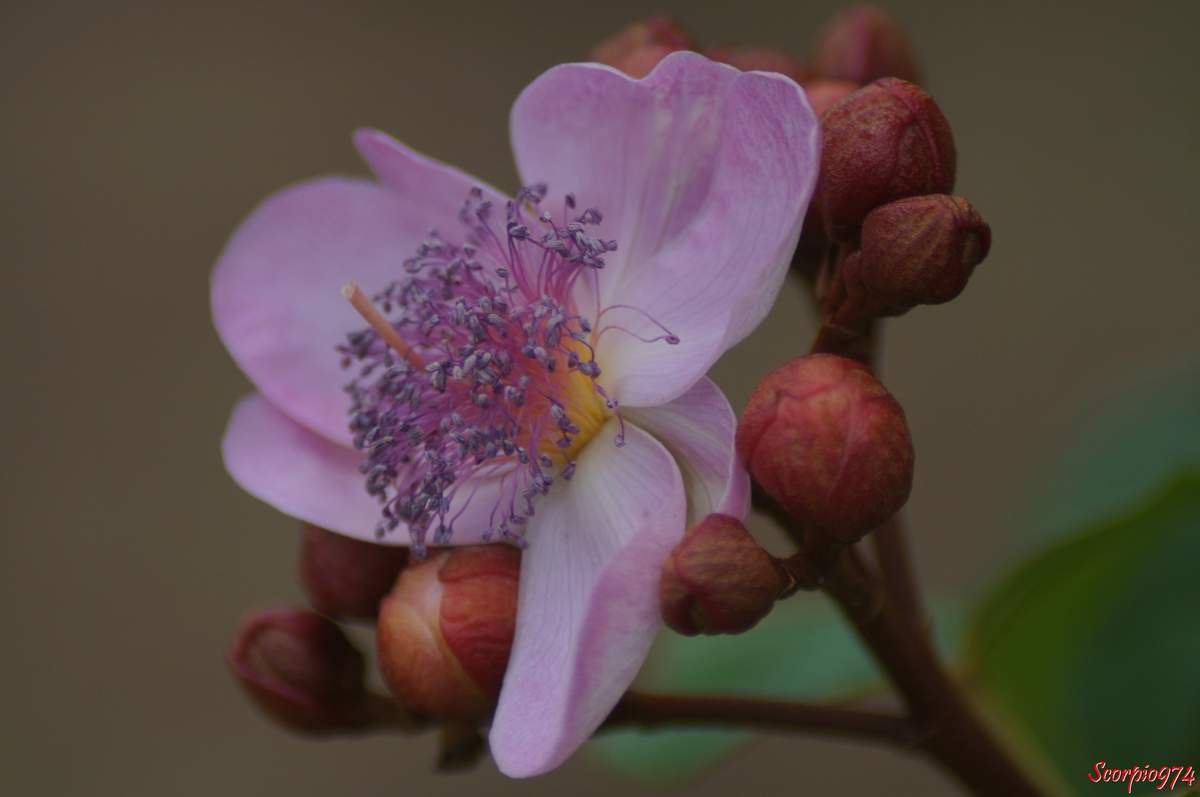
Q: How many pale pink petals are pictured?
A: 6